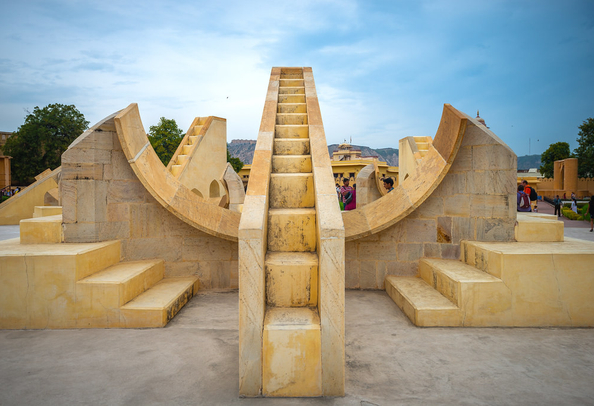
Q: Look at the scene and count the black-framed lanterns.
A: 0